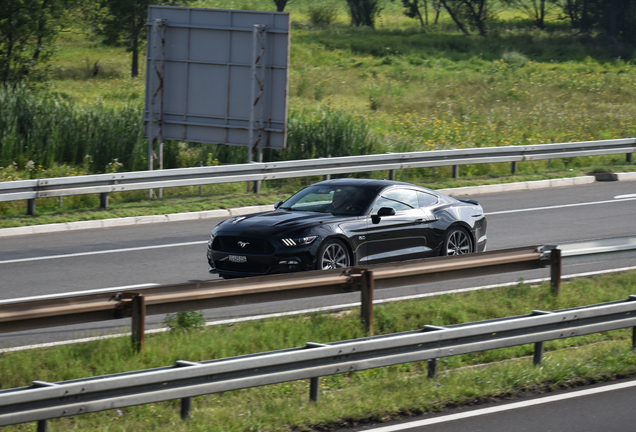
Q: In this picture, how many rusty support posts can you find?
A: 3